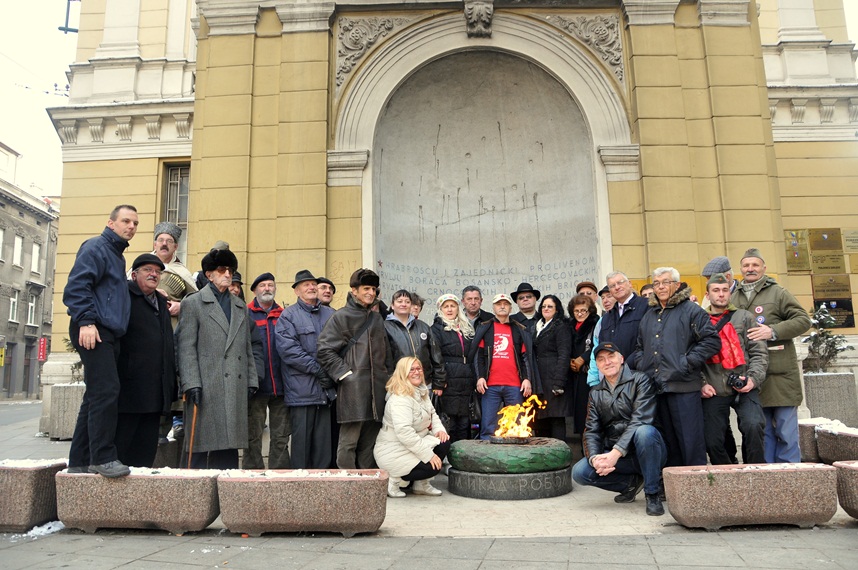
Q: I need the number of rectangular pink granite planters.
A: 7